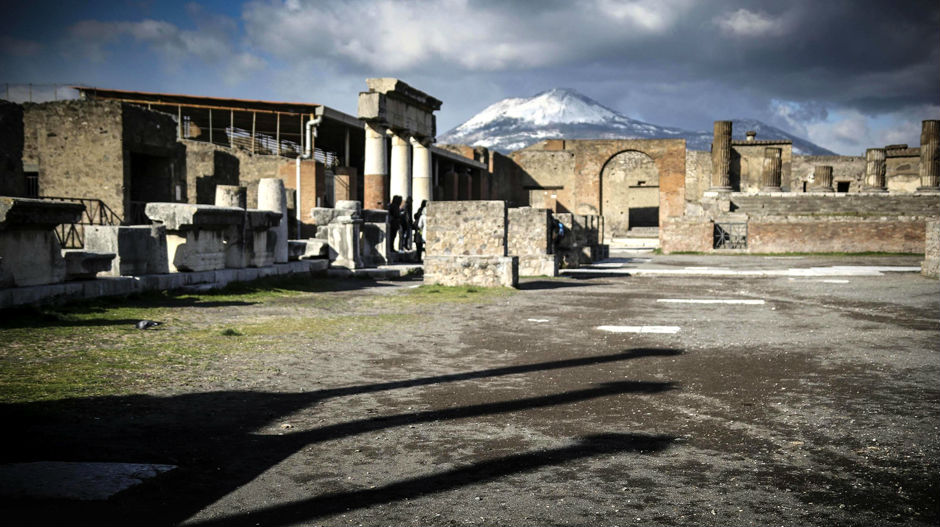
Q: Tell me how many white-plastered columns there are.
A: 3